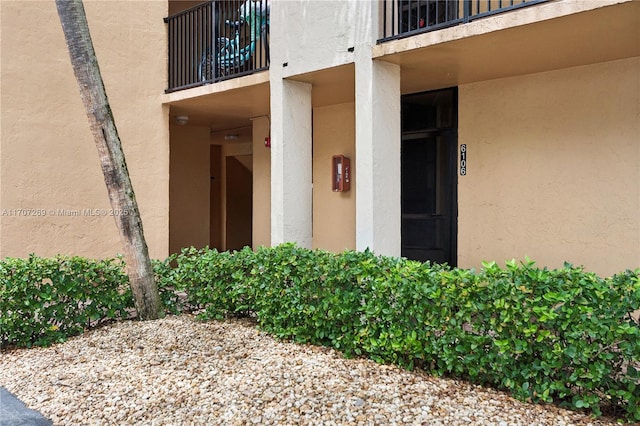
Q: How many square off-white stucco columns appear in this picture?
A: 2